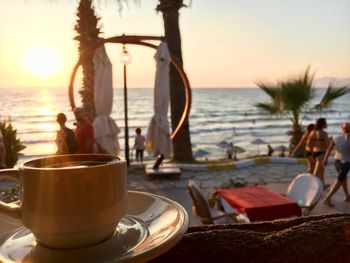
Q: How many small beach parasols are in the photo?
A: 5